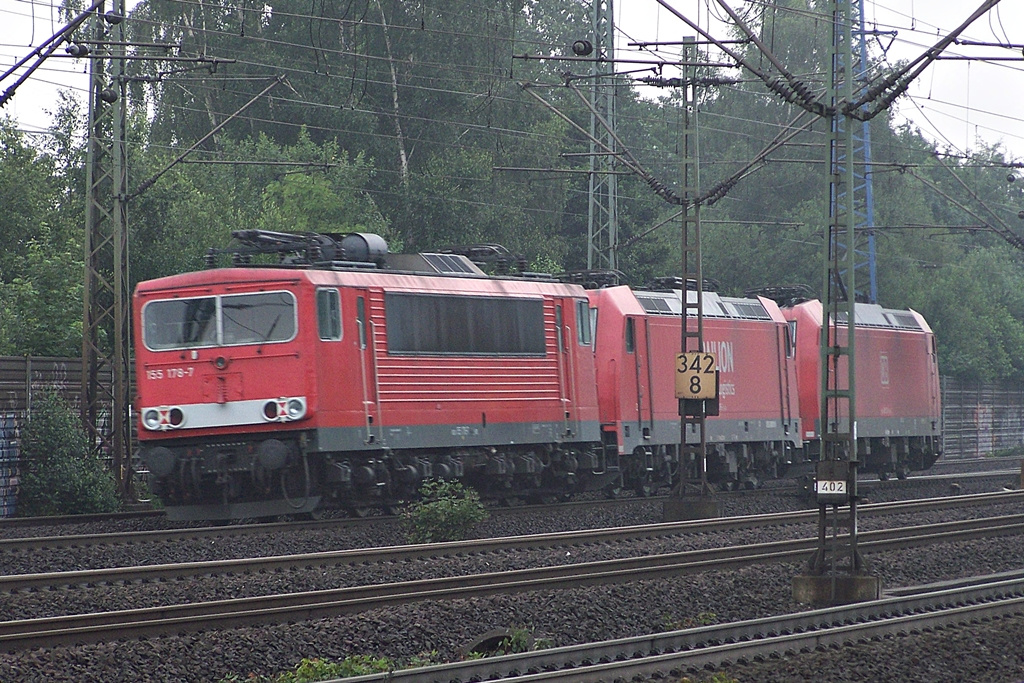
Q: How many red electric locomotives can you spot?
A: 3